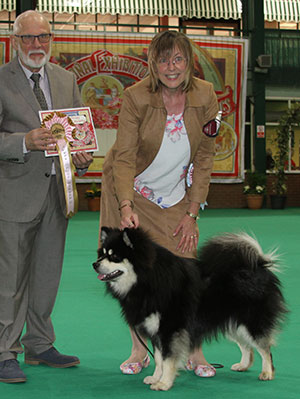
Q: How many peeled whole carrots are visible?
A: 0